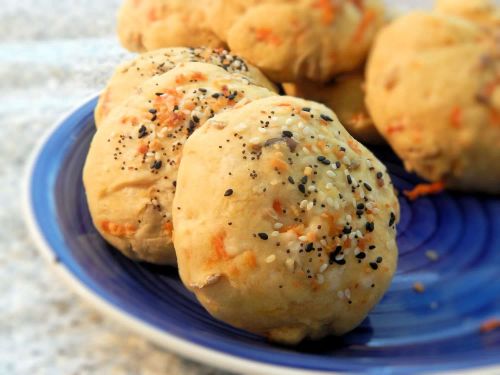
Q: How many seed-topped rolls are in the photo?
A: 3